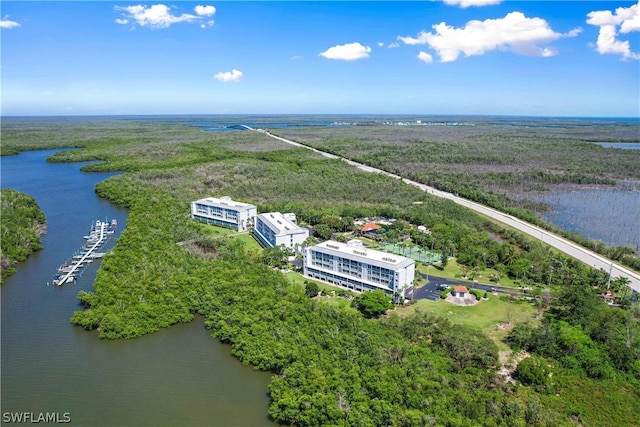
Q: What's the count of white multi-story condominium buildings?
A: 3